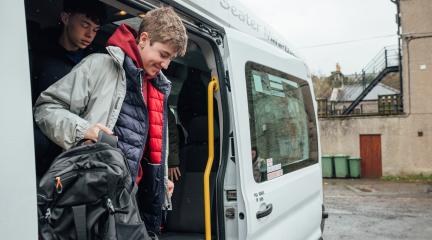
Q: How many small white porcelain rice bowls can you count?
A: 0